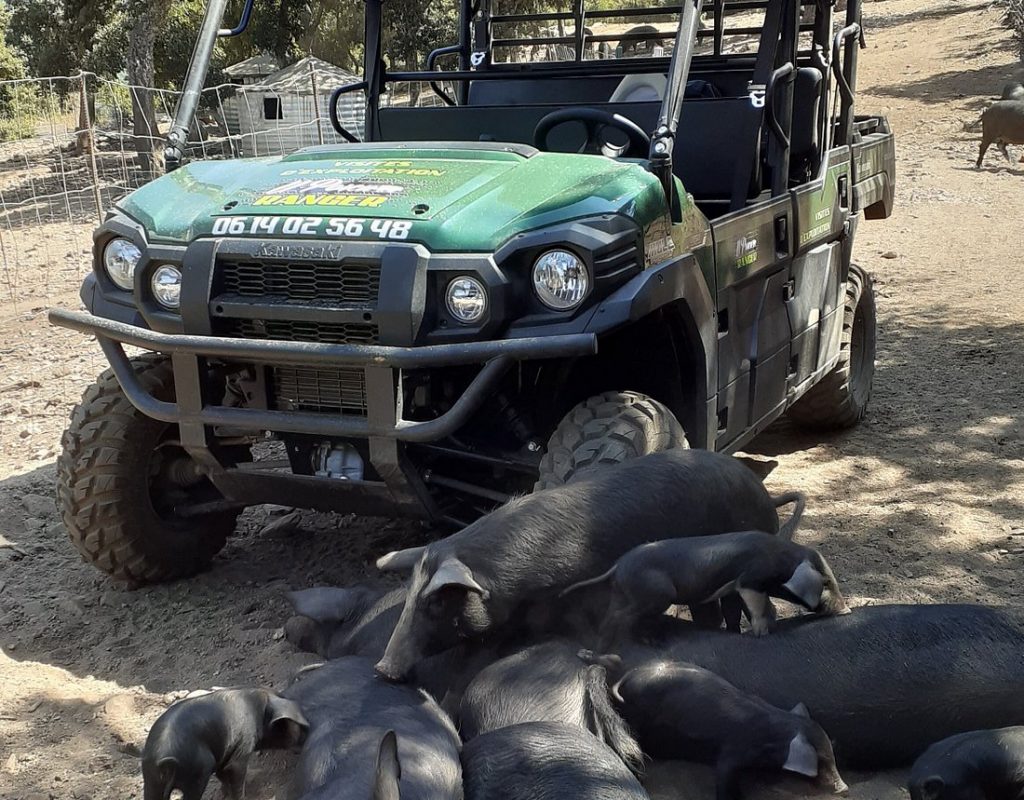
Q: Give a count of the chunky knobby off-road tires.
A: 3